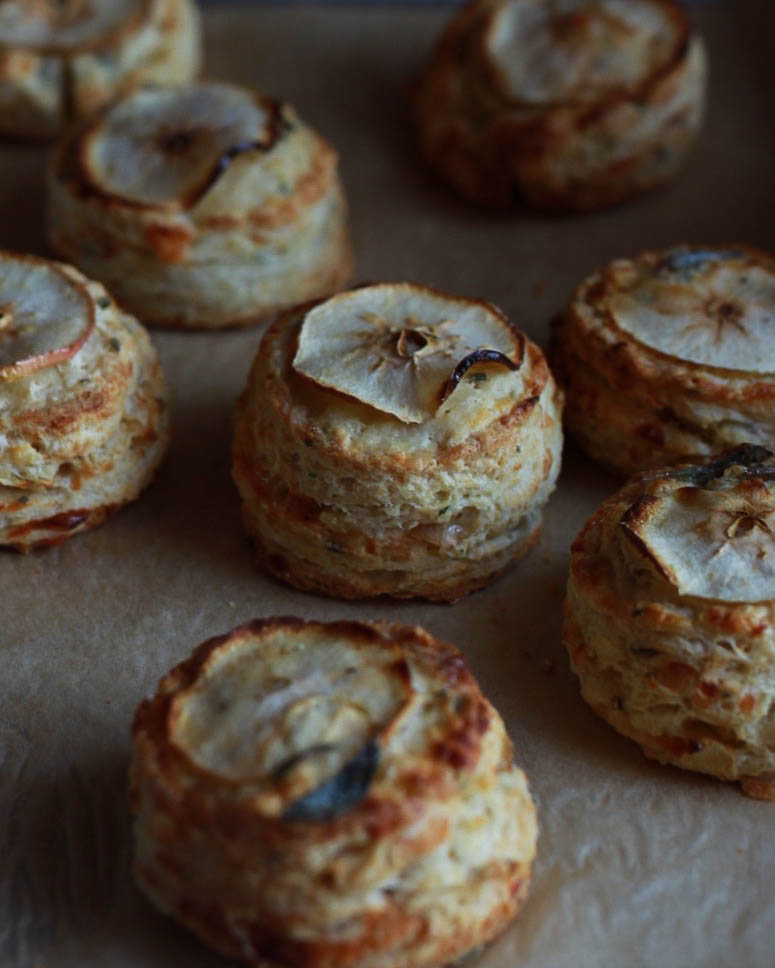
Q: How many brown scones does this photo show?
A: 8